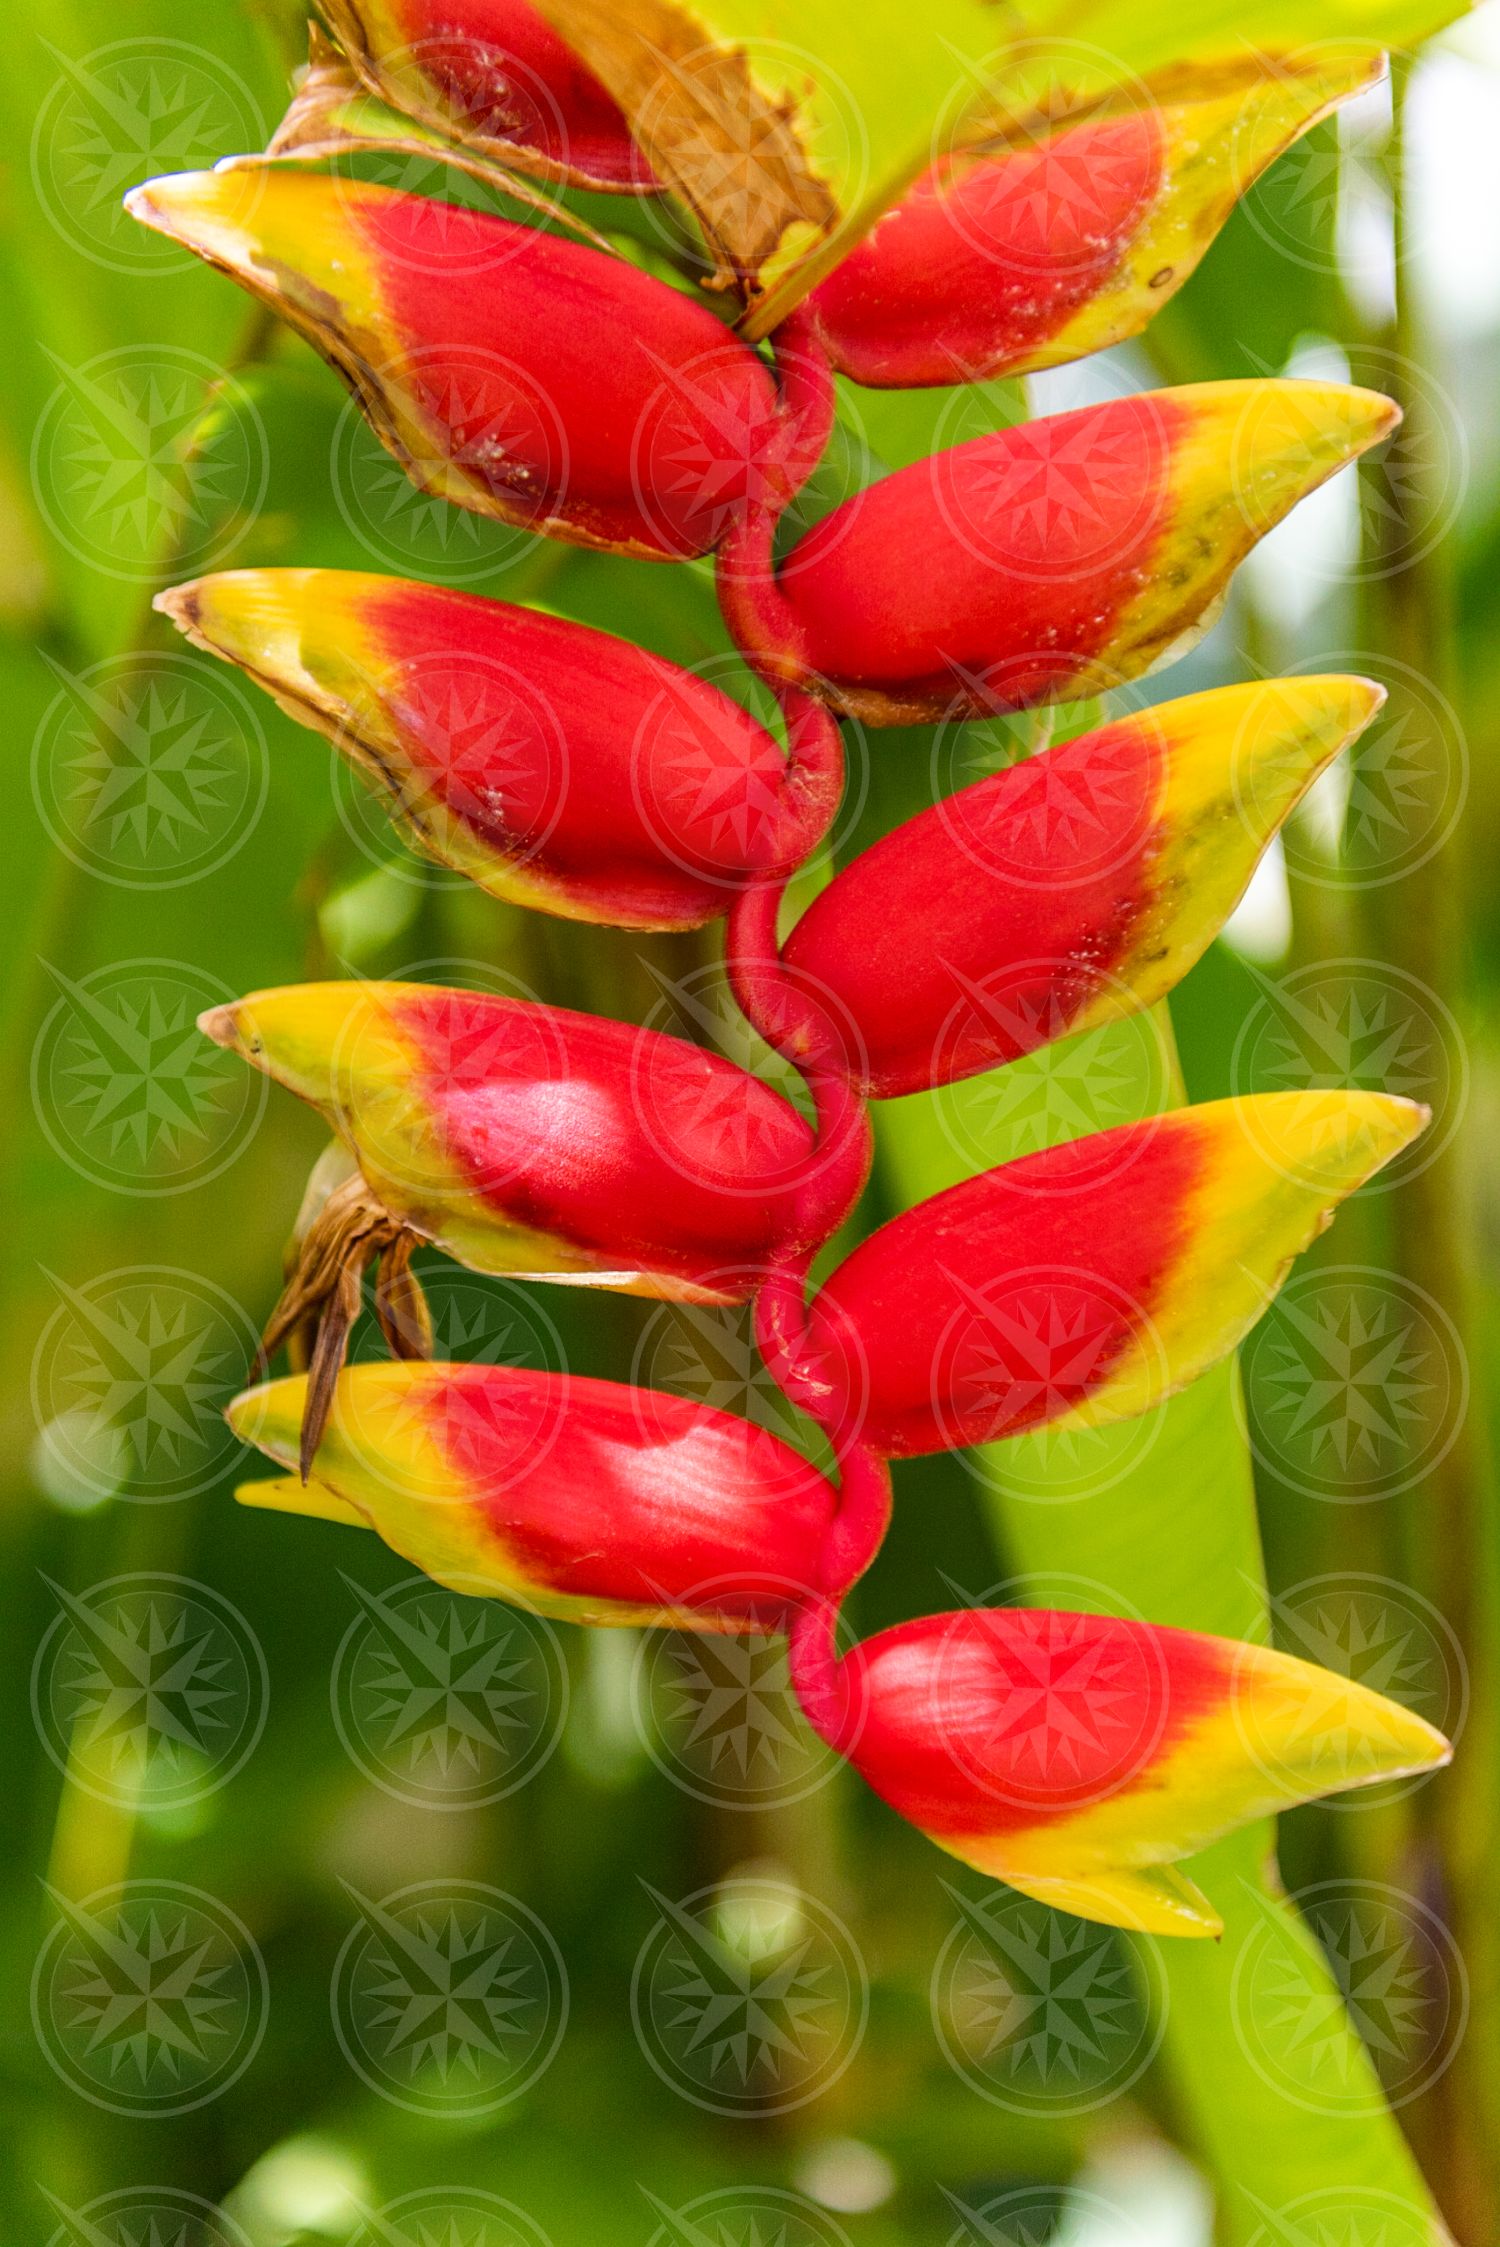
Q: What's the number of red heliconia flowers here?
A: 10